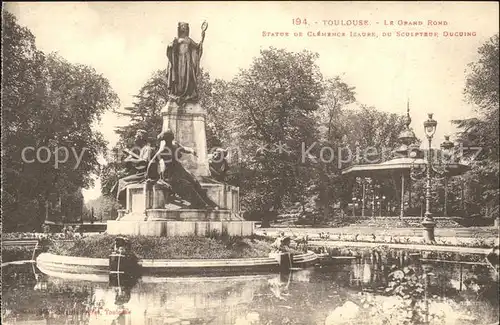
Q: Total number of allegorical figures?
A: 3